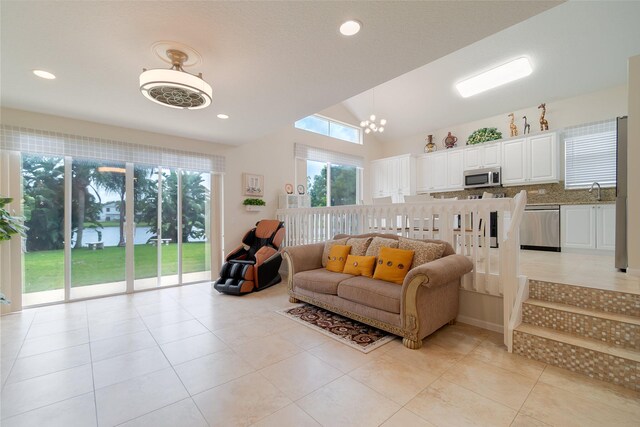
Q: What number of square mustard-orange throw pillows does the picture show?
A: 2